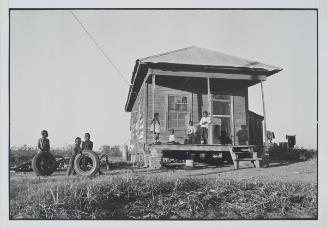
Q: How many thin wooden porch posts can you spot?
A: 3